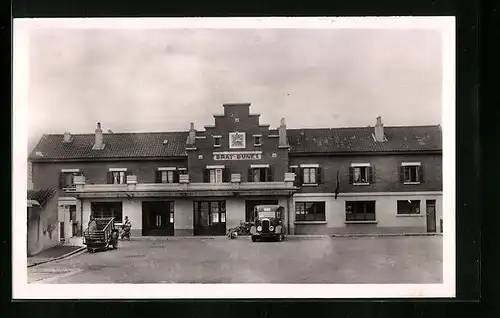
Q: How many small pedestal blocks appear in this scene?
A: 5